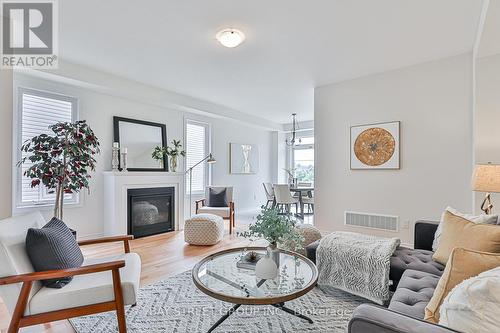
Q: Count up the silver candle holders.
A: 2